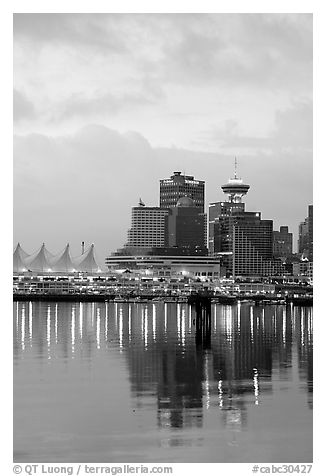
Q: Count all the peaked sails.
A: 4